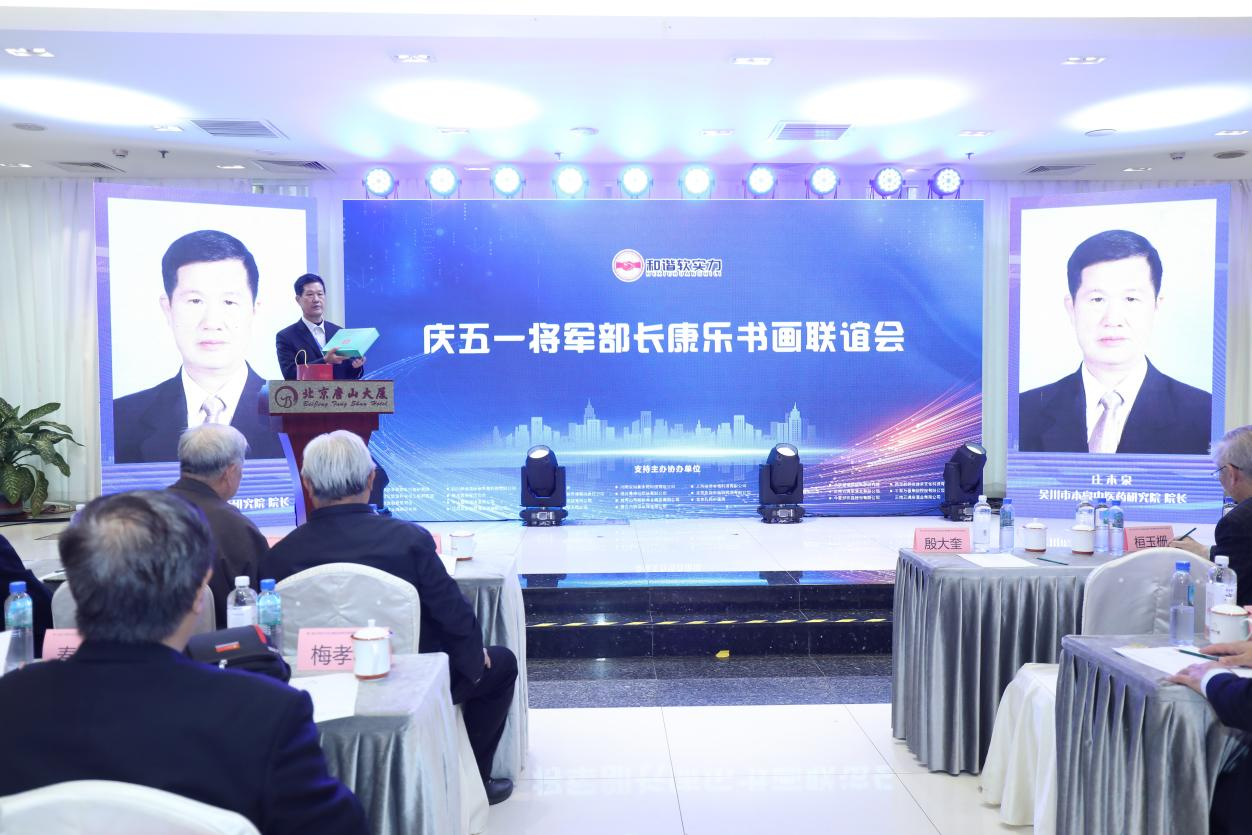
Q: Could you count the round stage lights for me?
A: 10